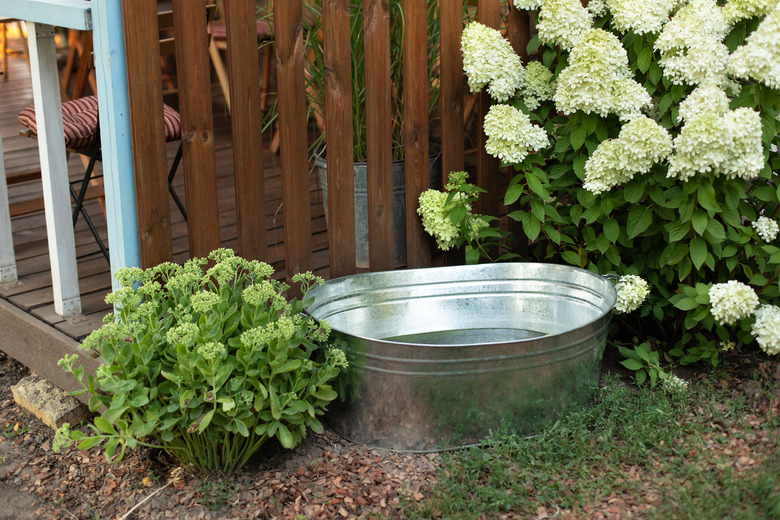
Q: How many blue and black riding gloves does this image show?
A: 0